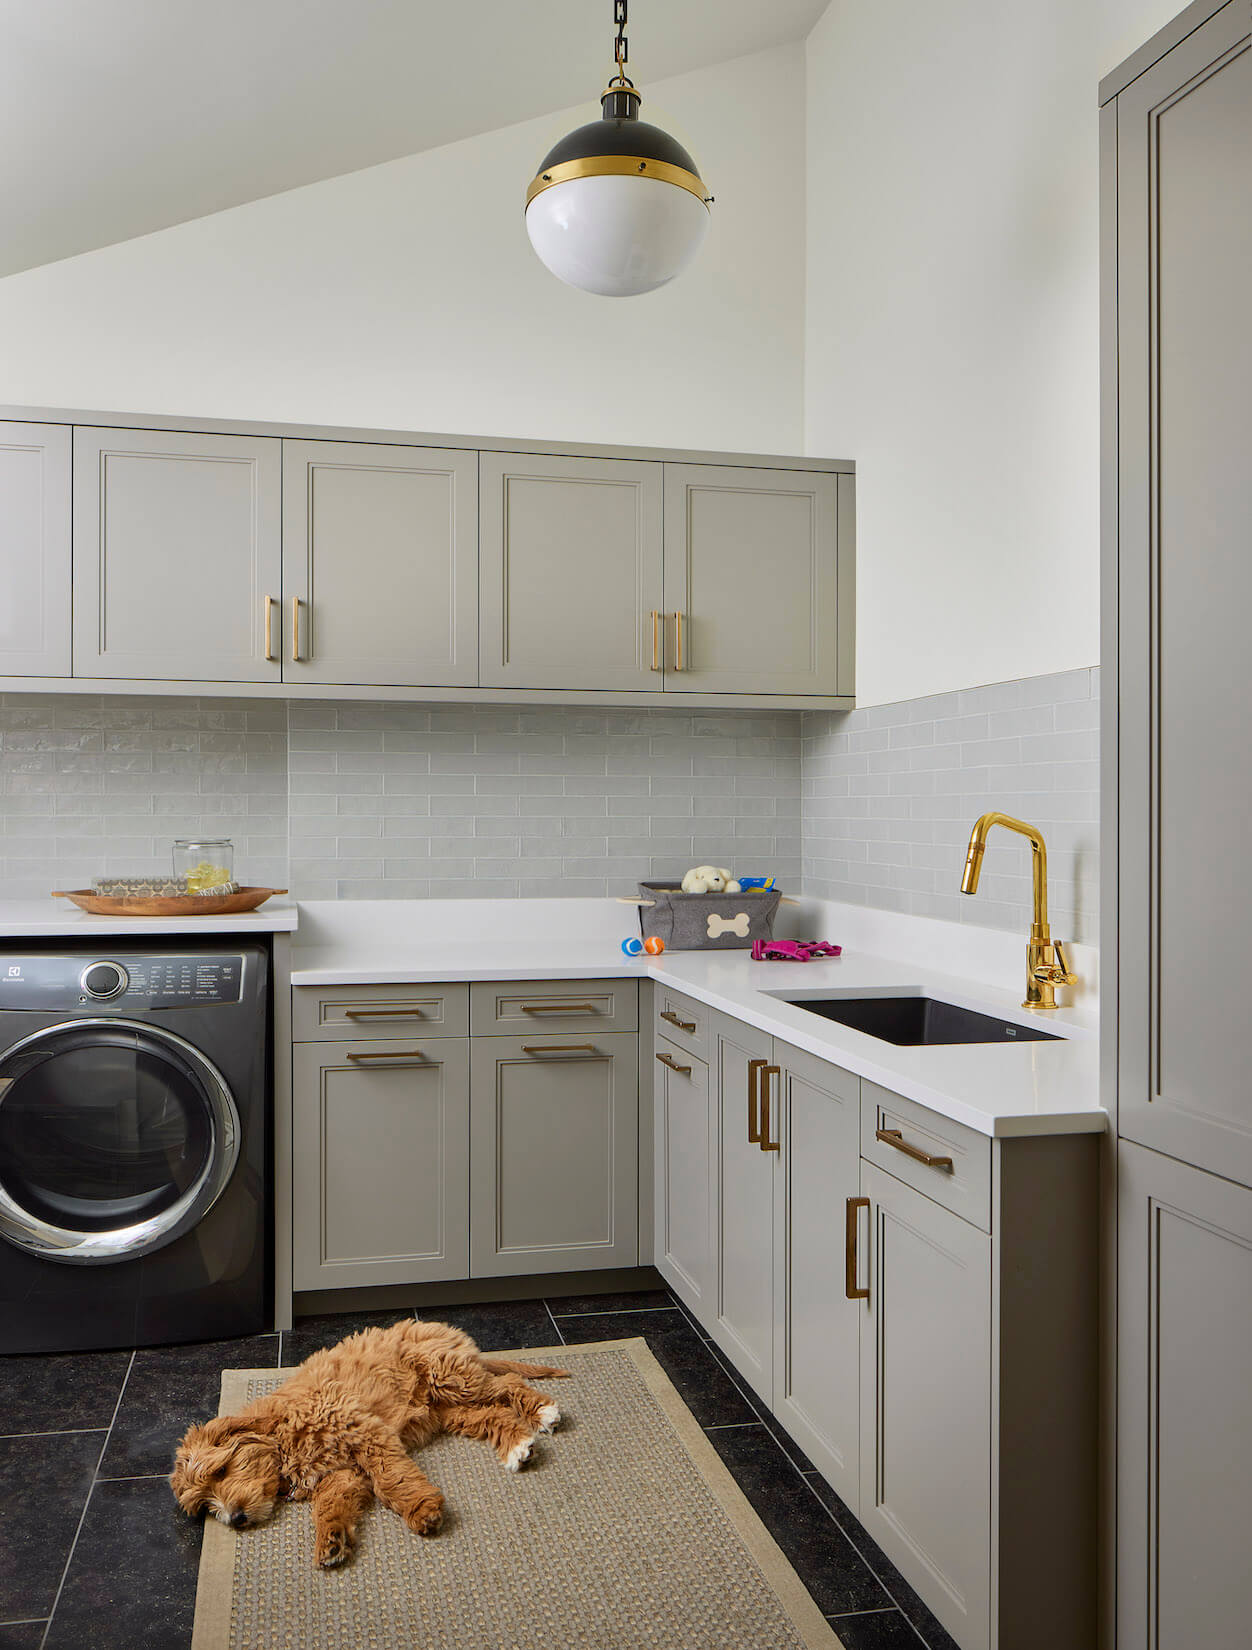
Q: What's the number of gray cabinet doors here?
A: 13